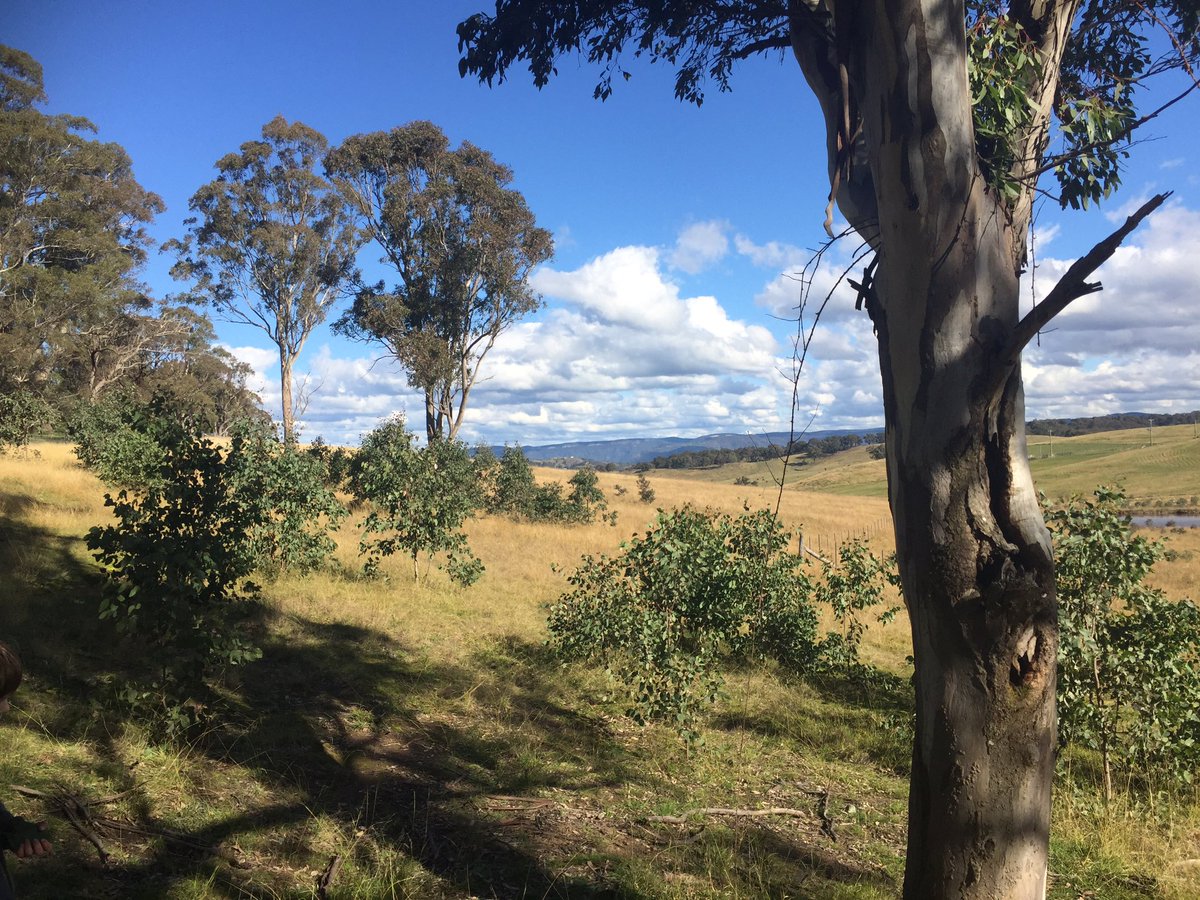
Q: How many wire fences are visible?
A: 1